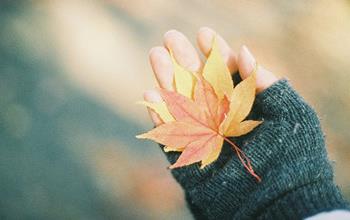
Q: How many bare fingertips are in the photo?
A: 5